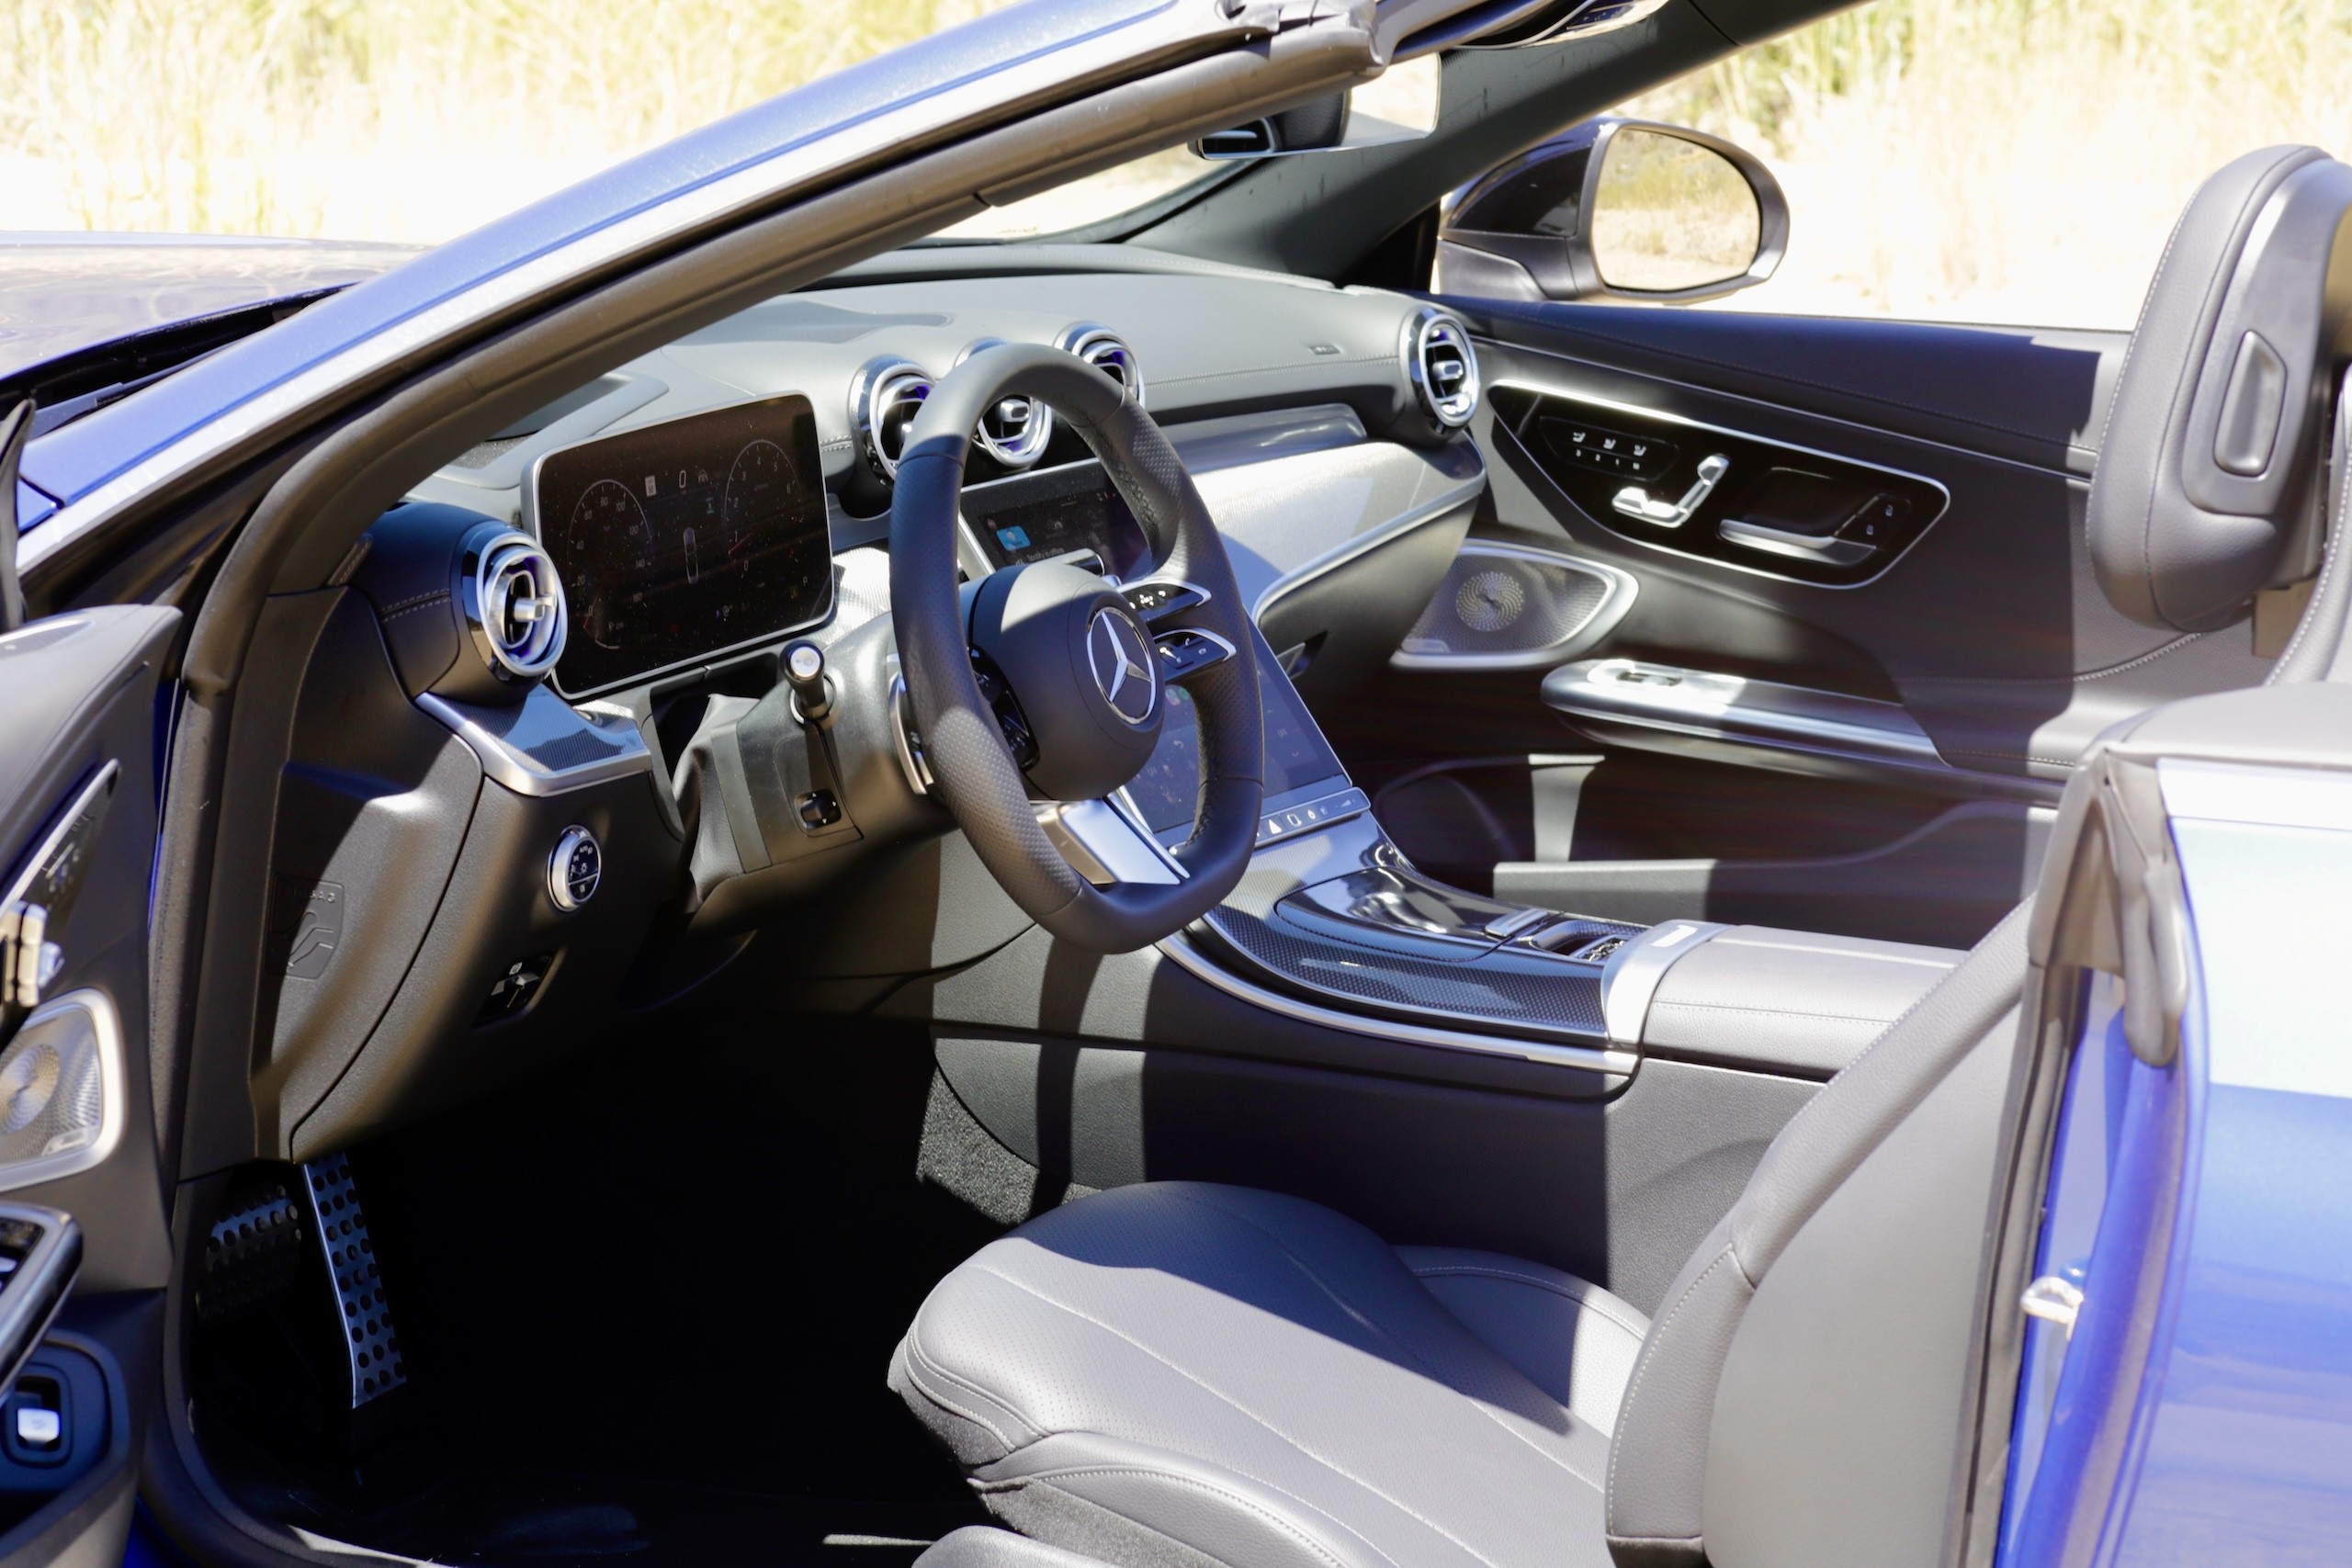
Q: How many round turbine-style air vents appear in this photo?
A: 5